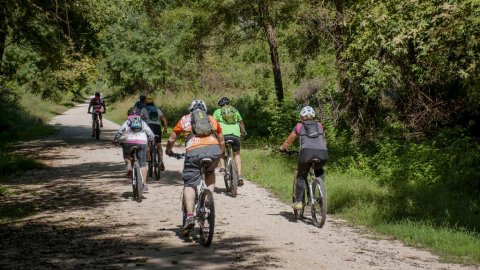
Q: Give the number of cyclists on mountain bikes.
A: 7